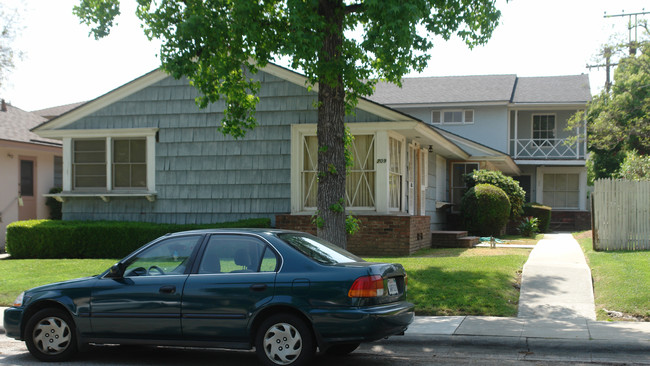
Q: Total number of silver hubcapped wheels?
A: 2